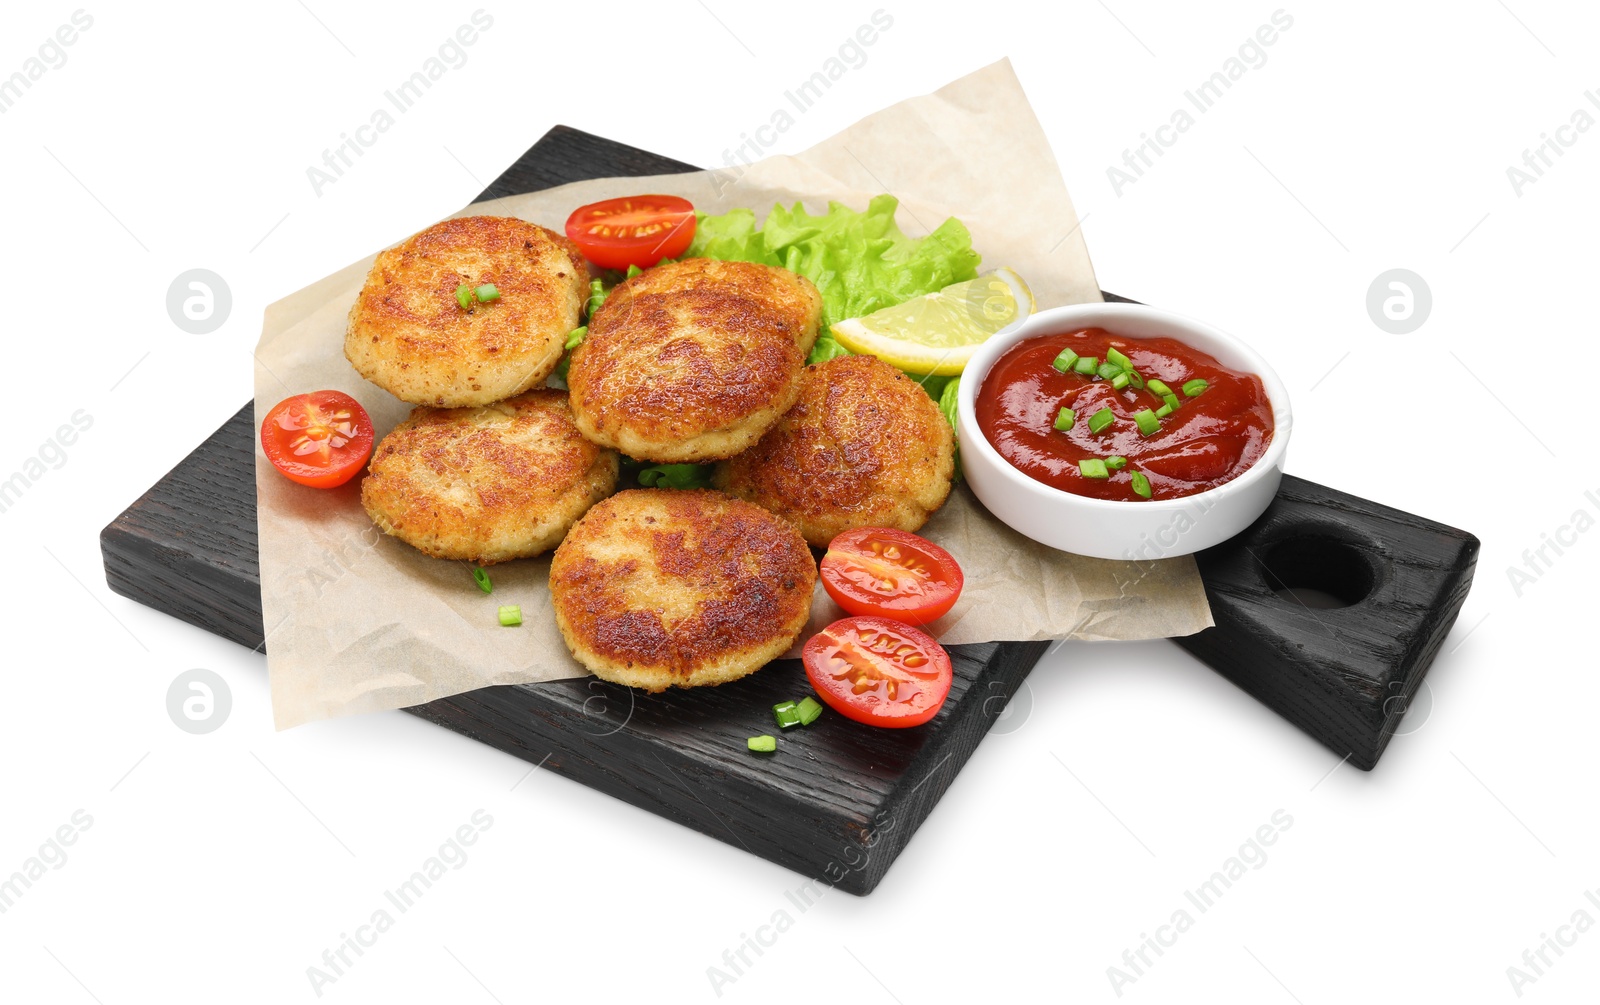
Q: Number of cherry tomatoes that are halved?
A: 4